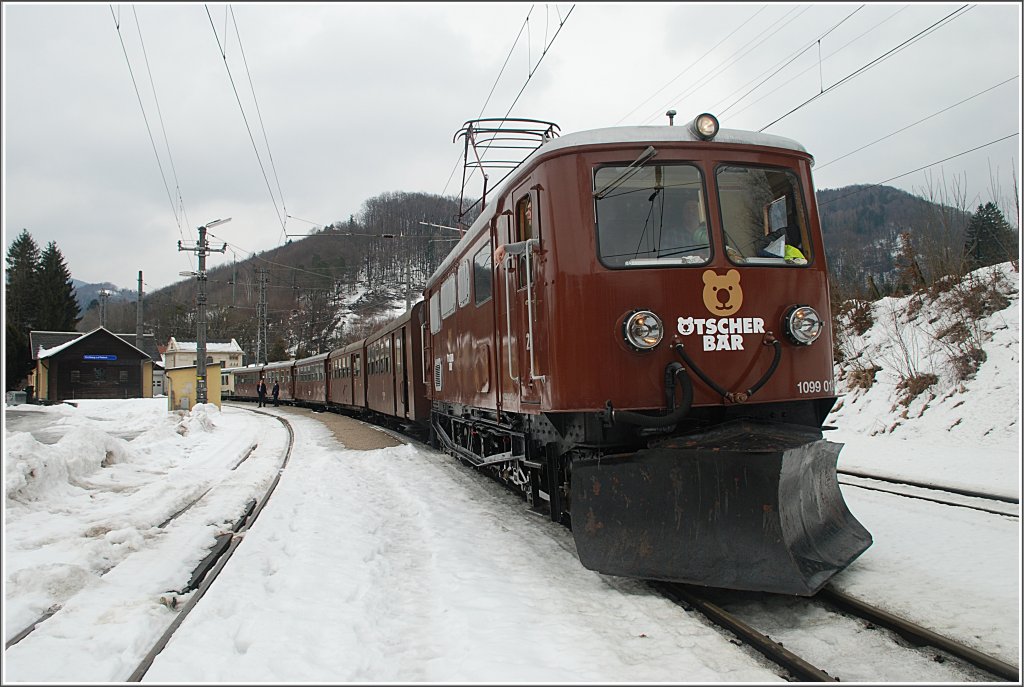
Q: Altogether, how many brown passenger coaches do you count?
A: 5